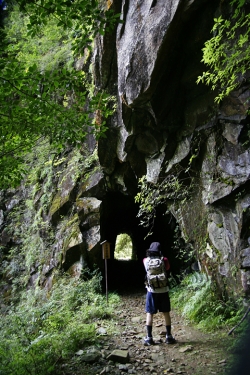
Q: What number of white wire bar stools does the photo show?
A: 0